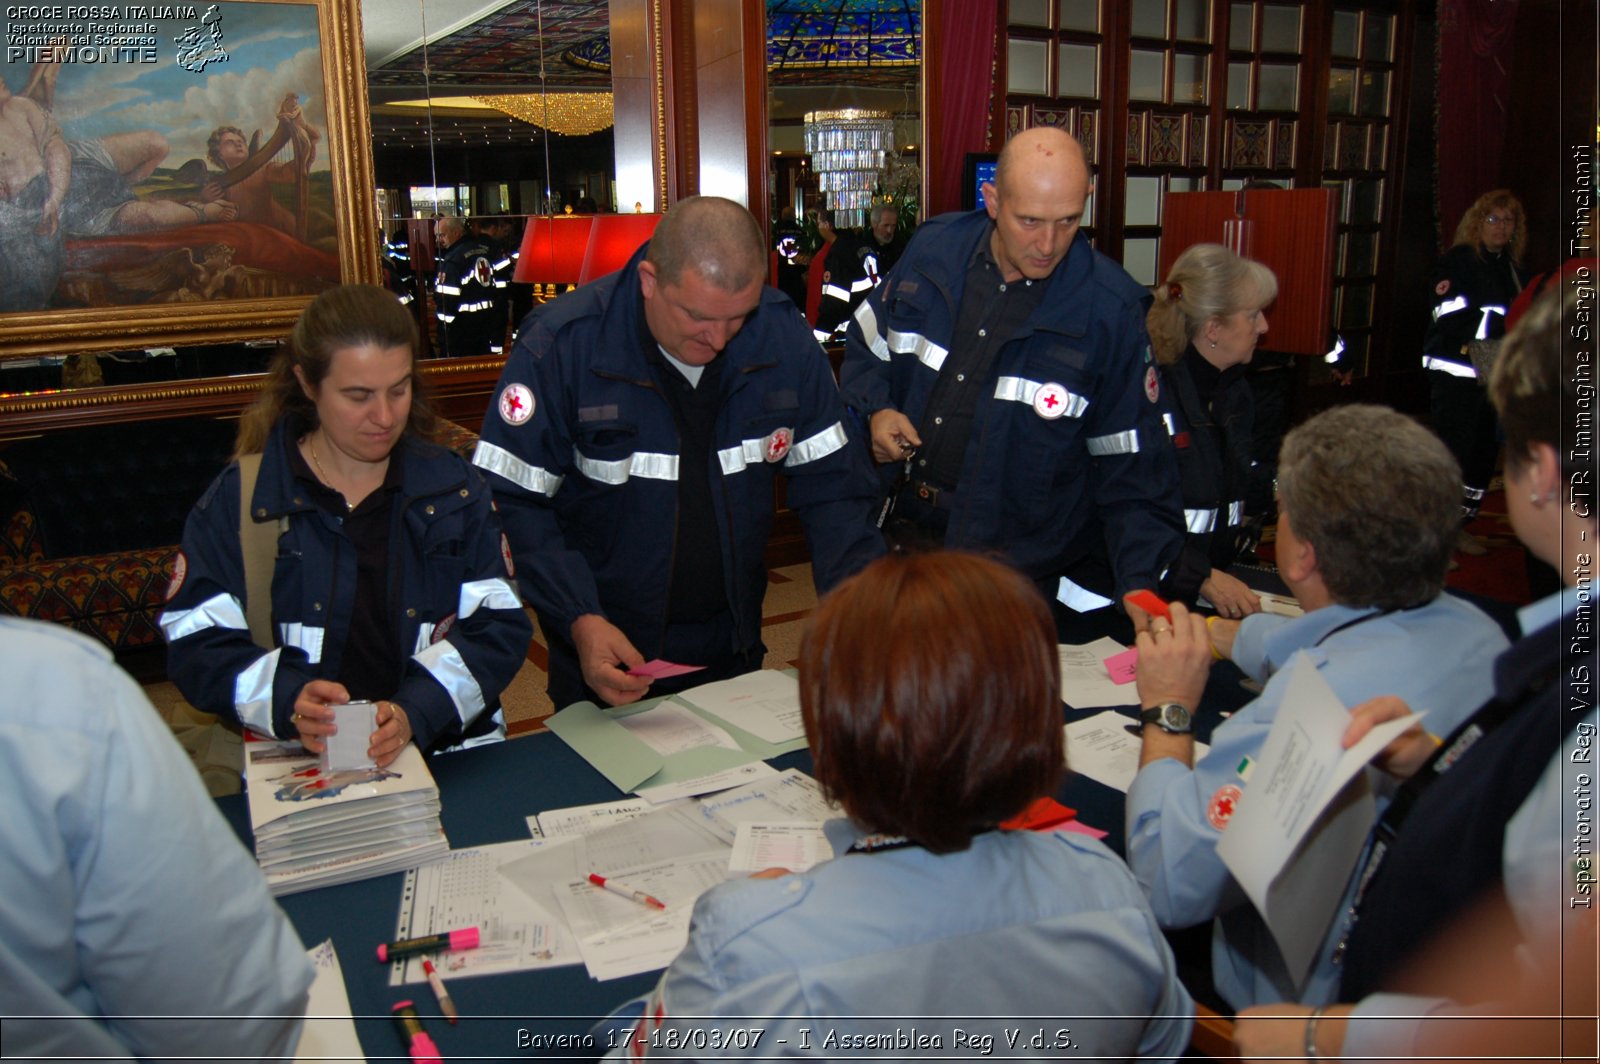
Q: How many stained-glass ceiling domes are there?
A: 1